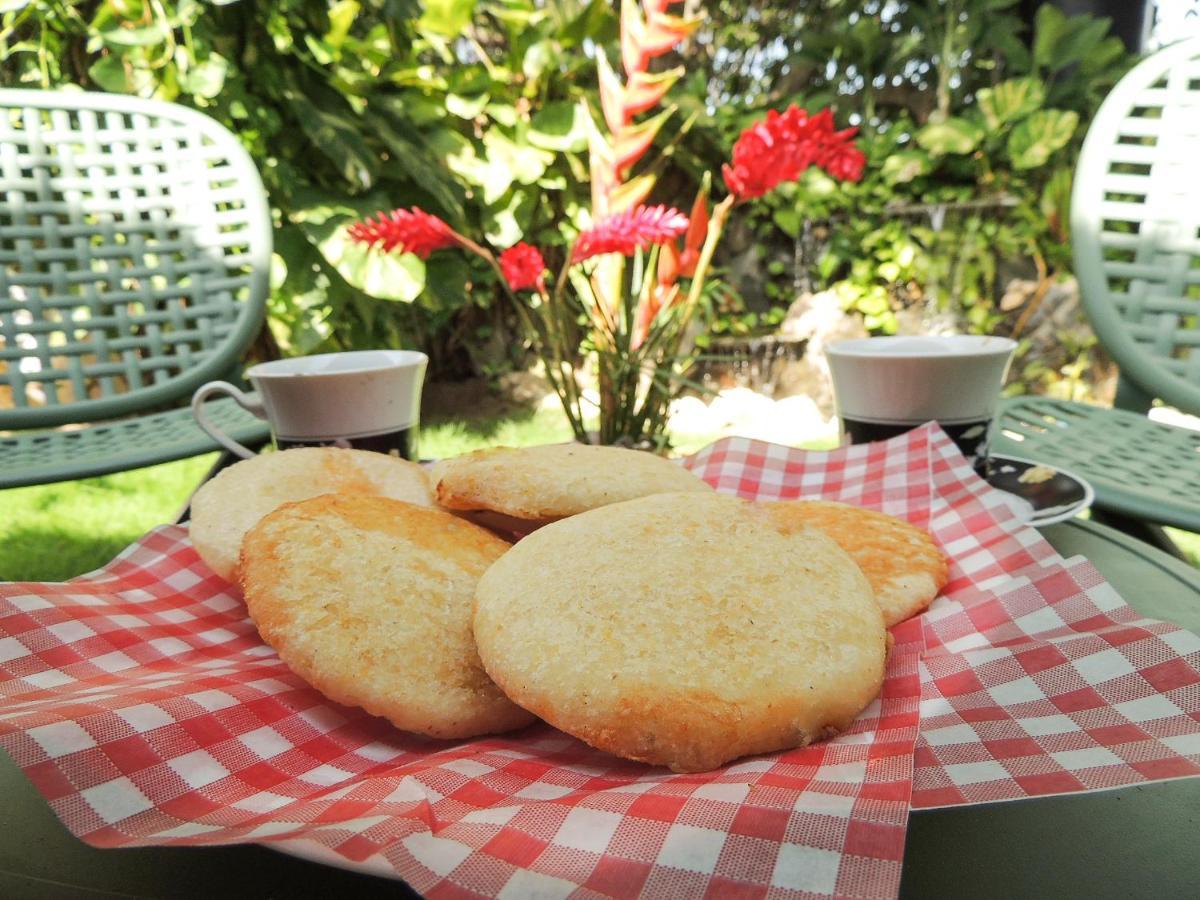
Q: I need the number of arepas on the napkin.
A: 5